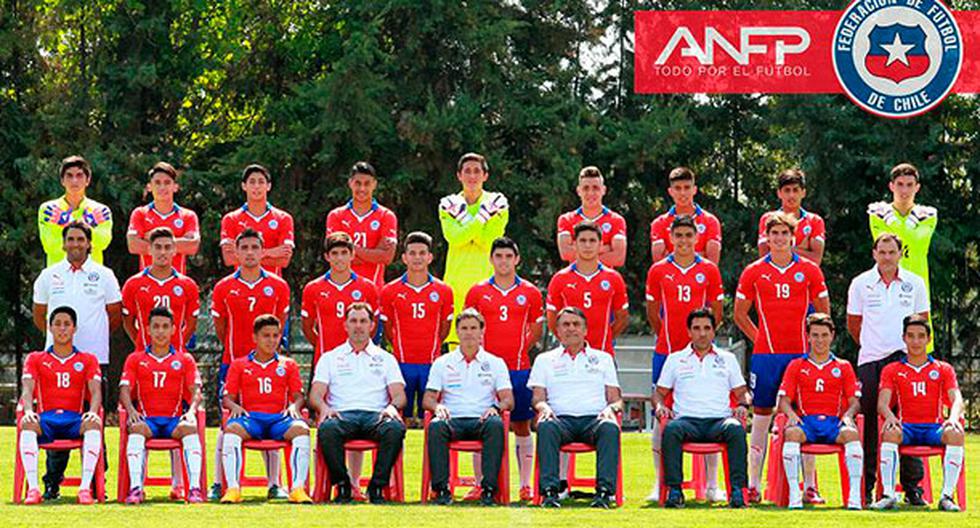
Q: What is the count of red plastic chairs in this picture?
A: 9